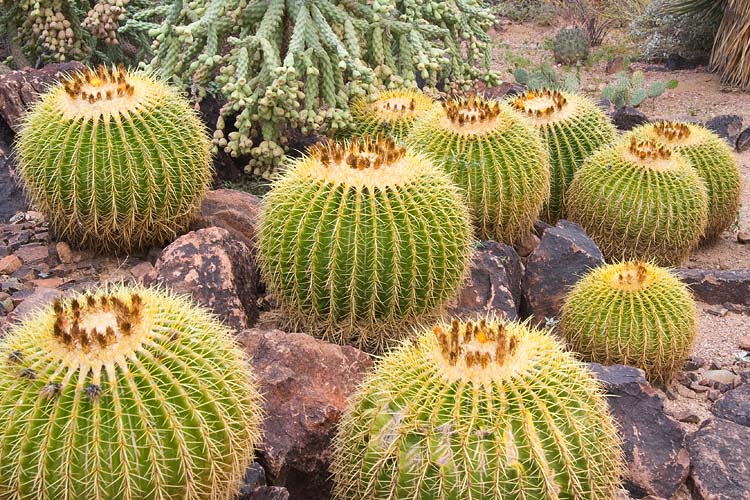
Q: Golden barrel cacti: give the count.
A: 10